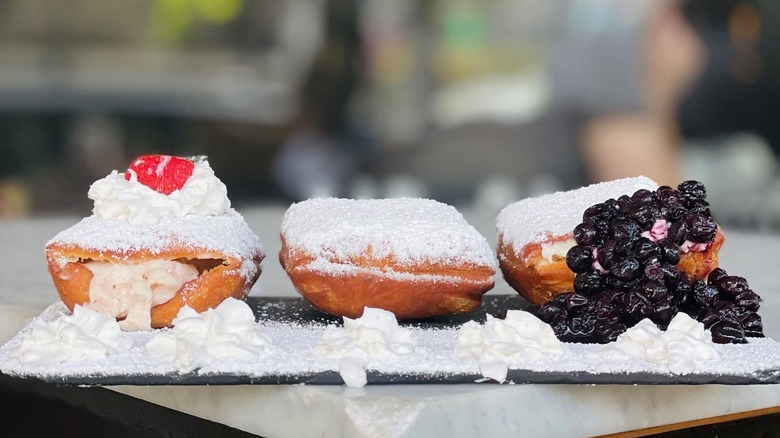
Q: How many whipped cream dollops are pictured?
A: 6